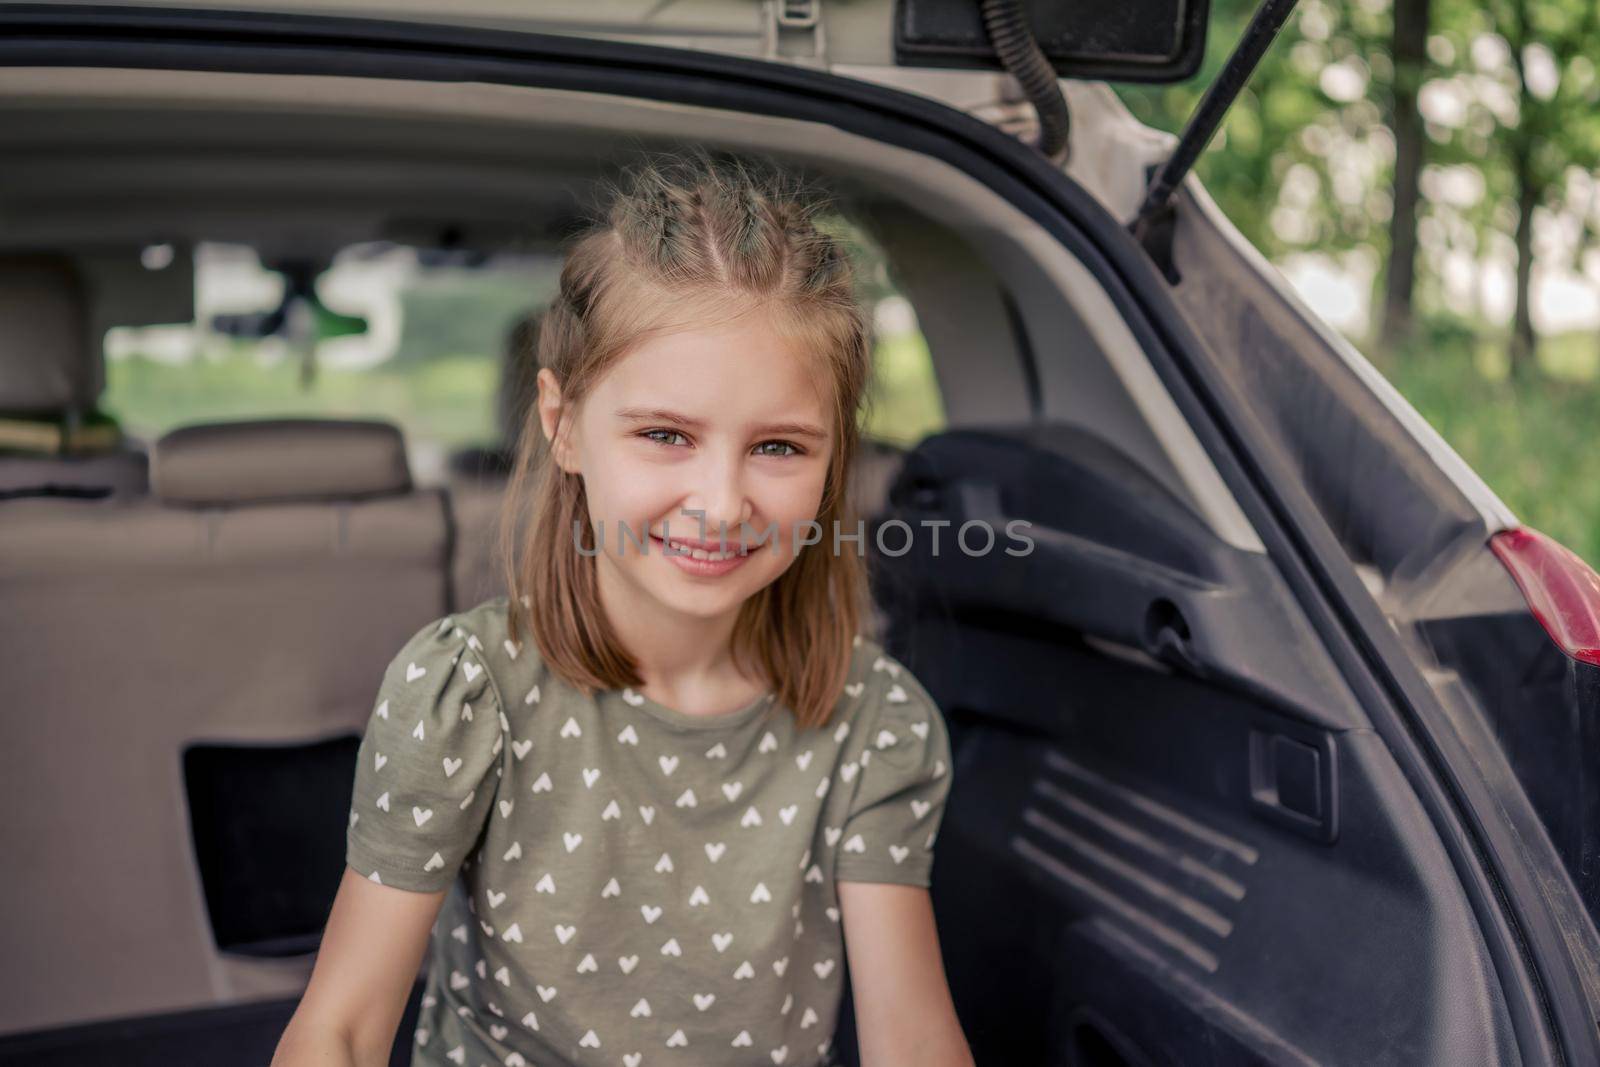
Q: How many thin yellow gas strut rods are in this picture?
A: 0